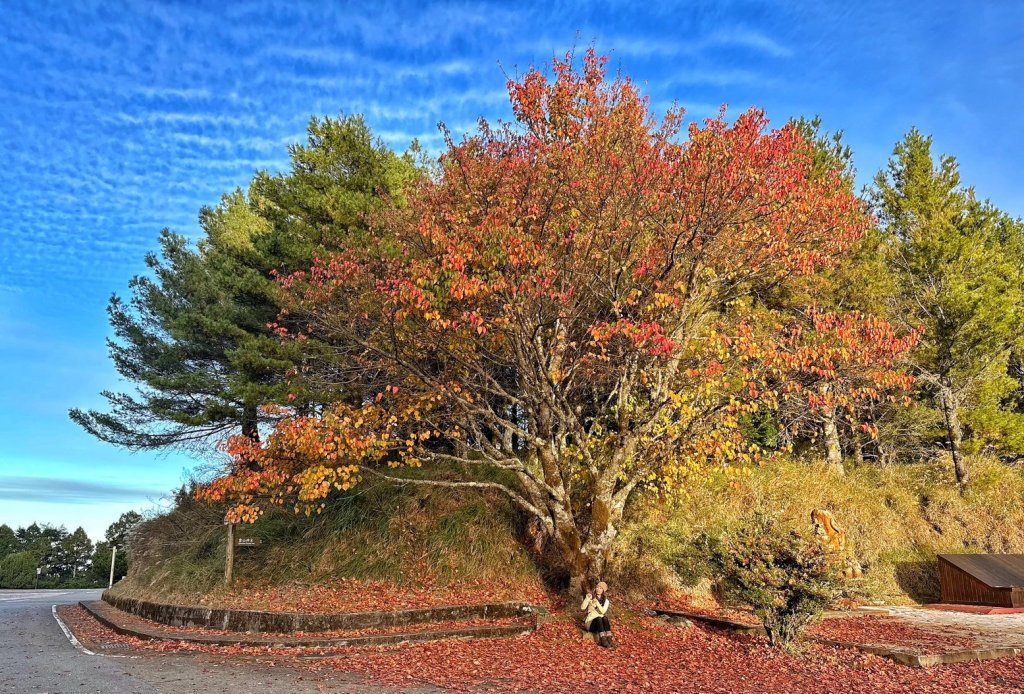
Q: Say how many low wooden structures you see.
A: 1